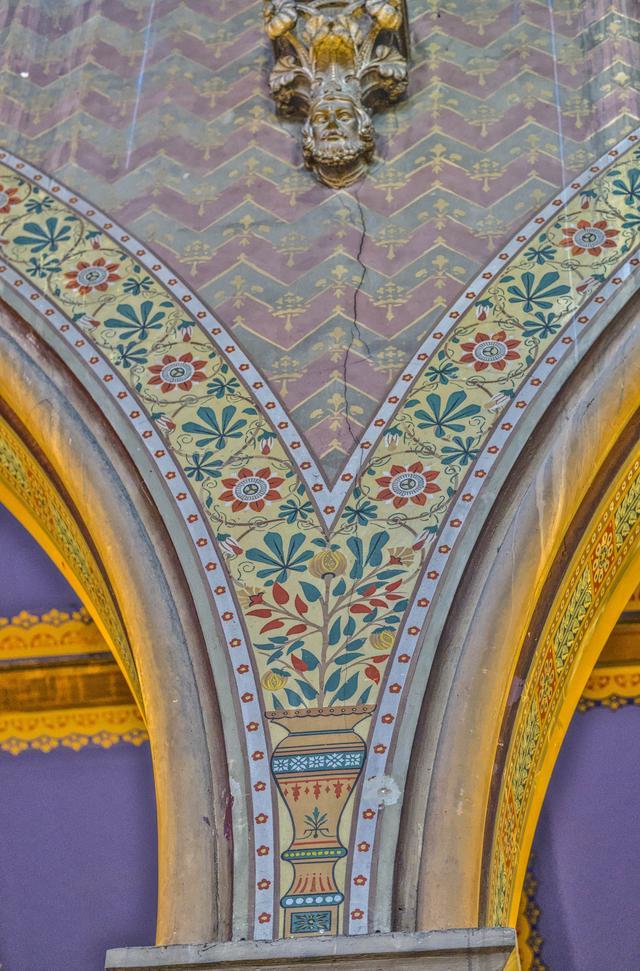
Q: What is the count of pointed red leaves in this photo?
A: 13